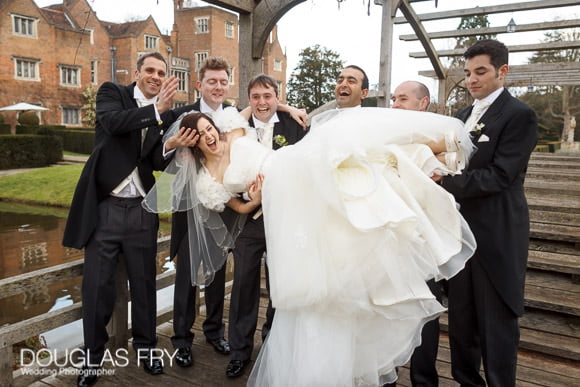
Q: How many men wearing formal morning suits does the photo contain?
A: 6